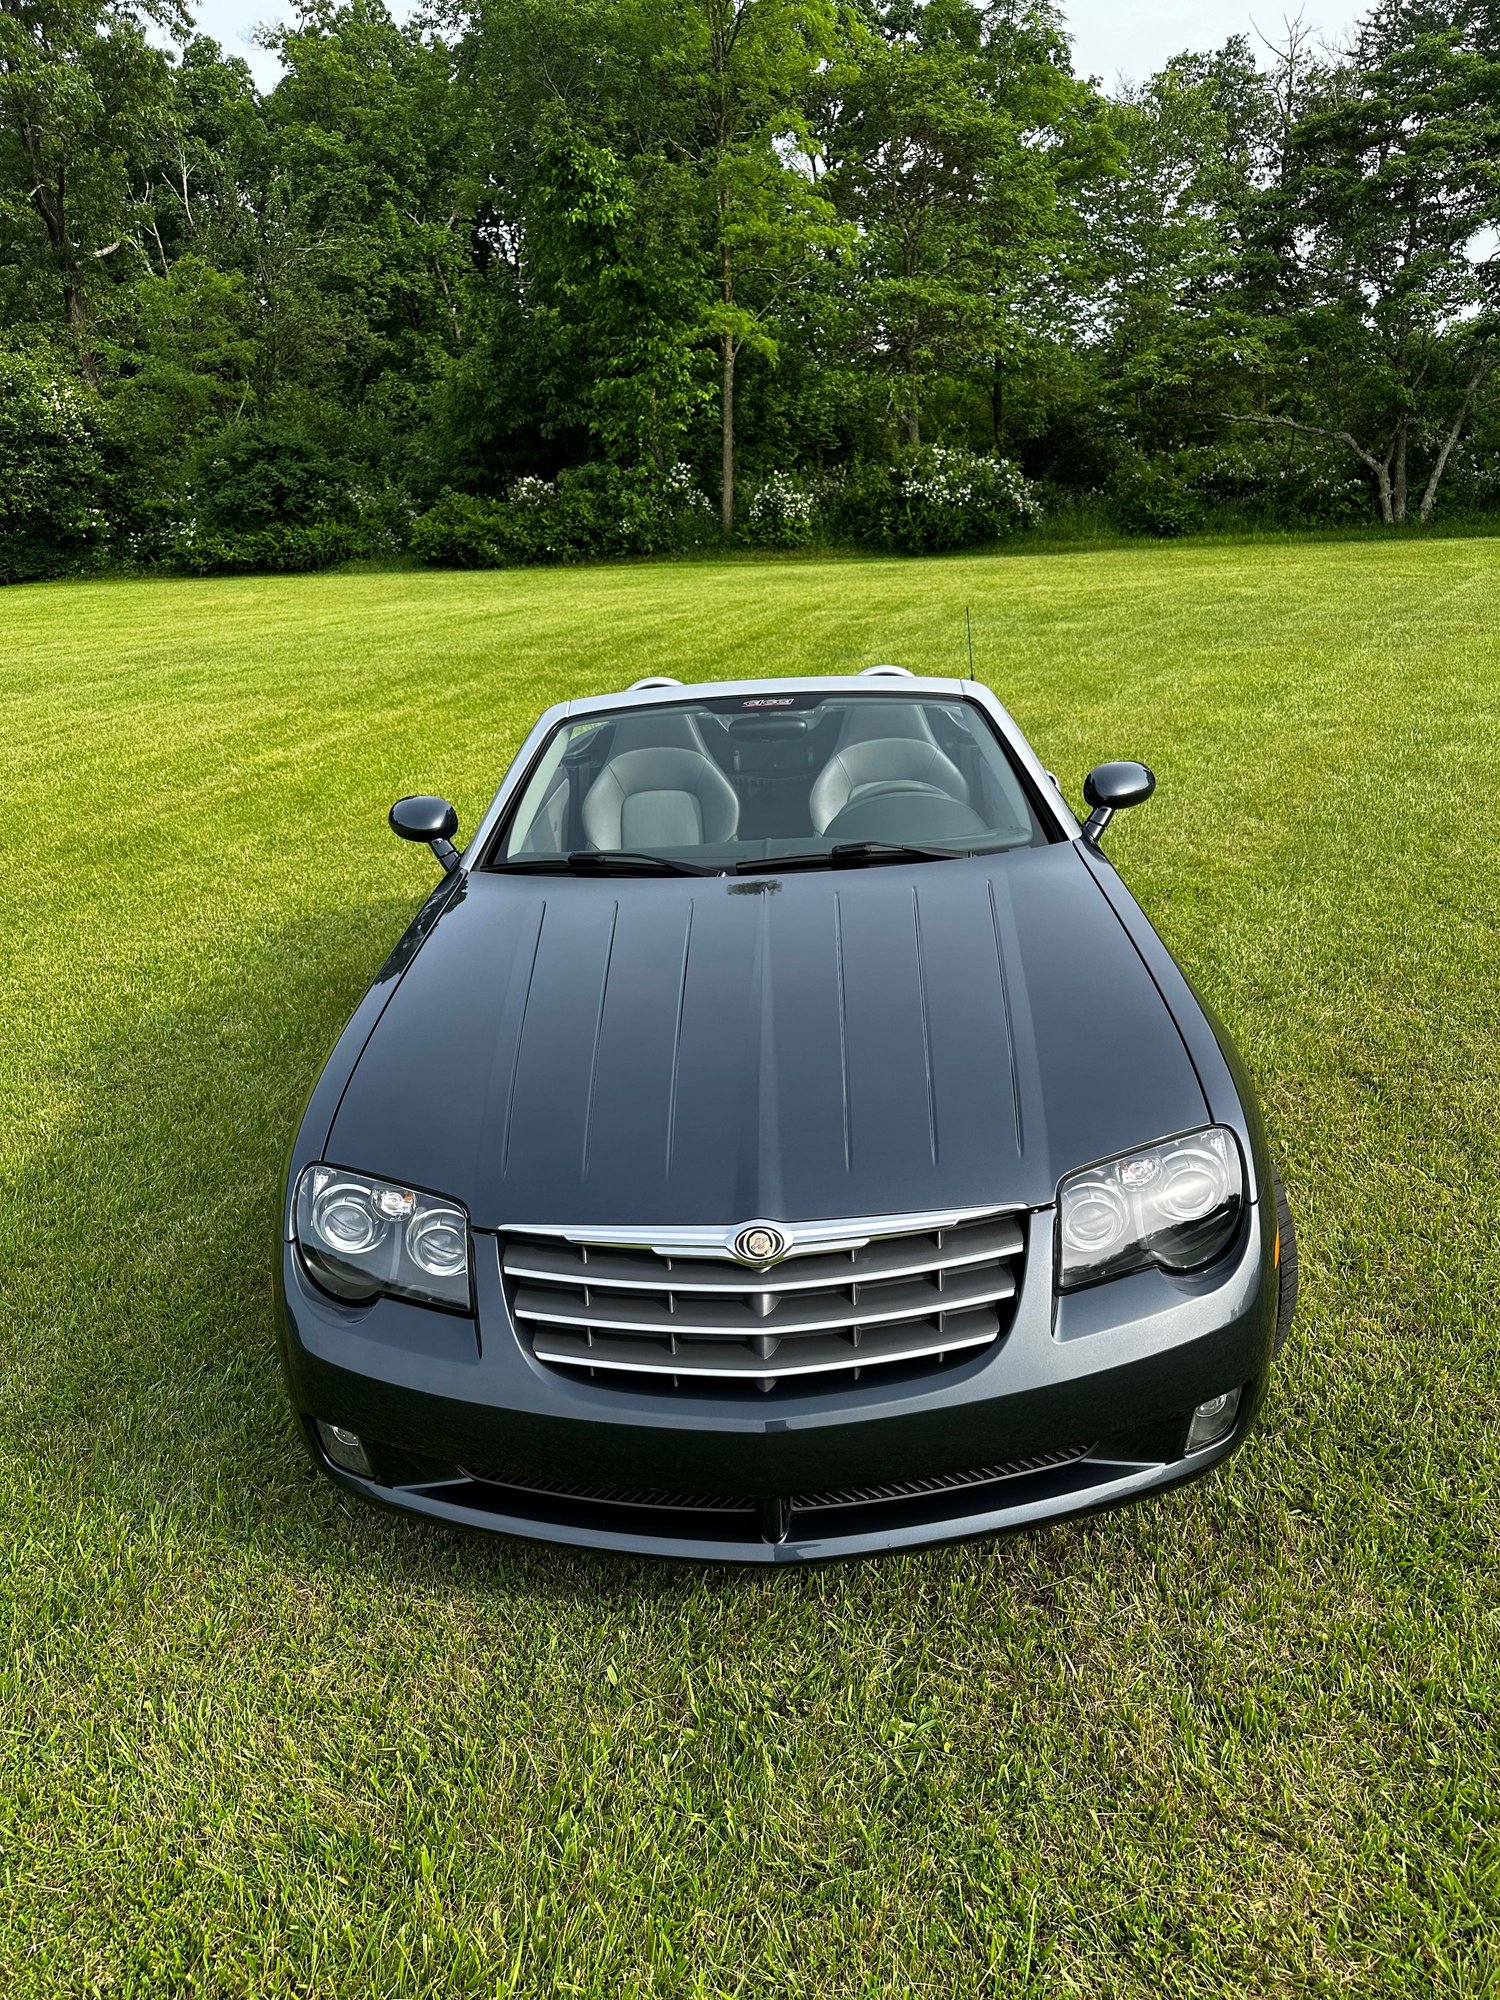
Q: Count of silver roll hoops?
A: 2